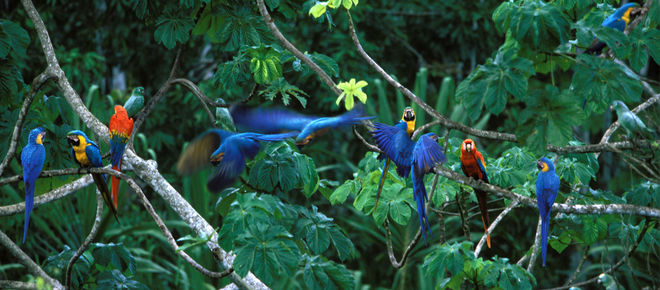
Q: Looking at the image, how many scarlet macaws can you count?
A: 2